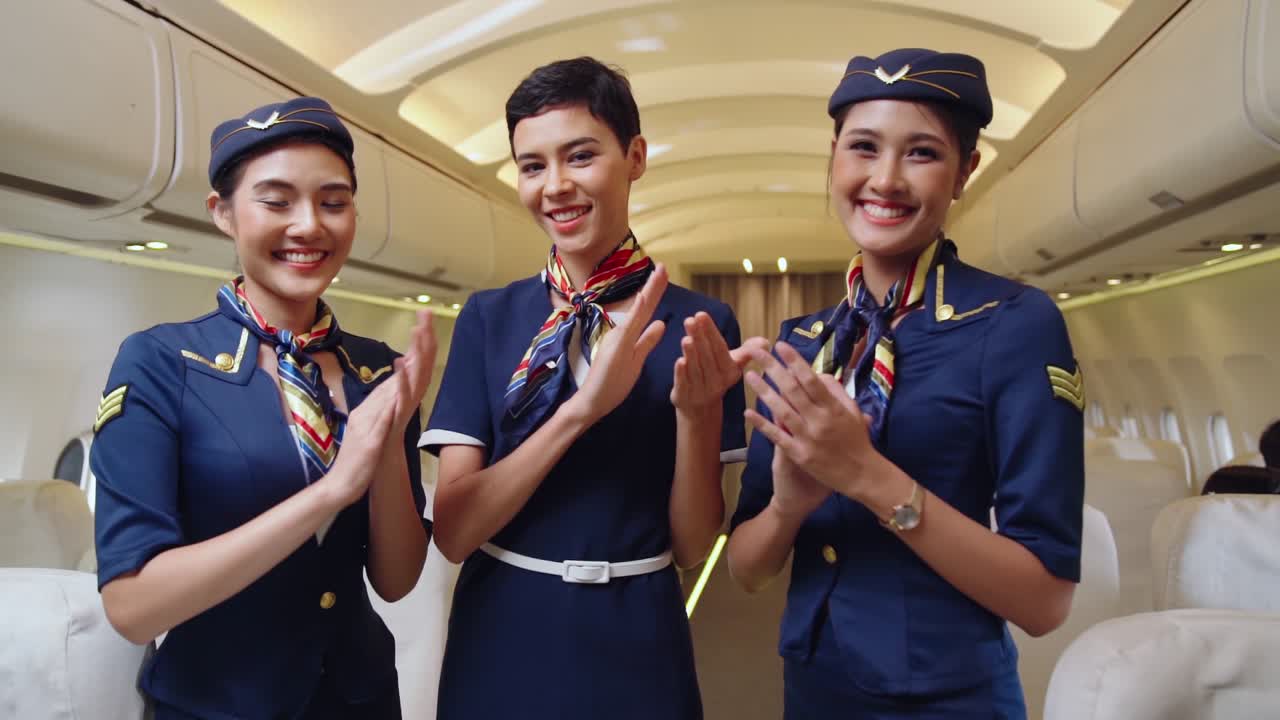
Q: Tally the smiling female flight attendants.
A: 3